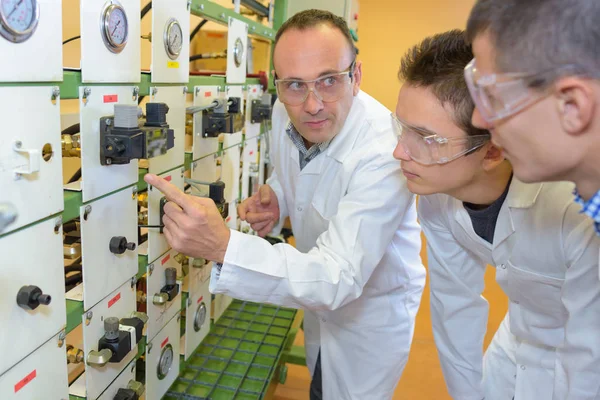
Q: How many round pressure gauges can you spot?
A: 6